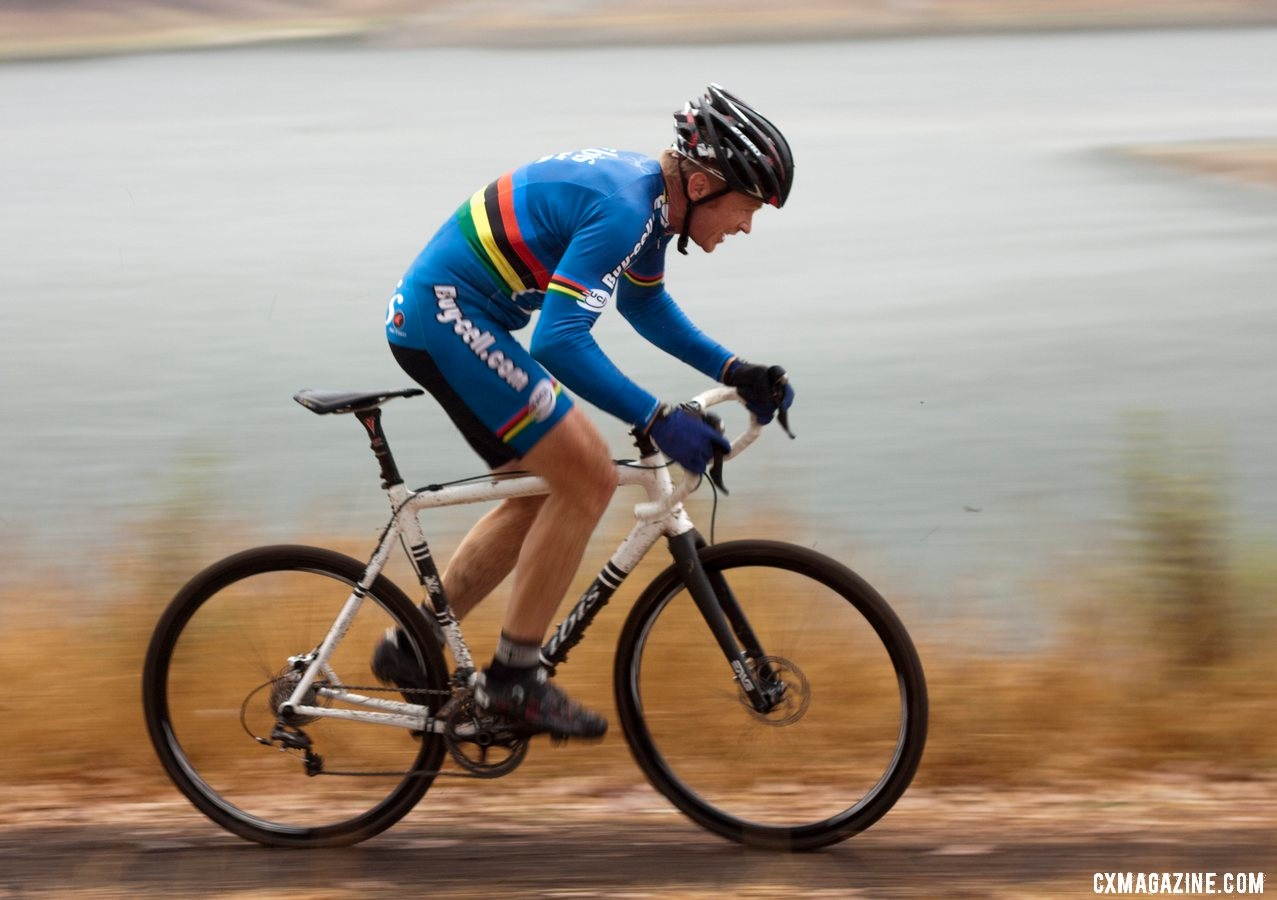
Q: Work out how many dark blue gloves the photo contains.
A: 2